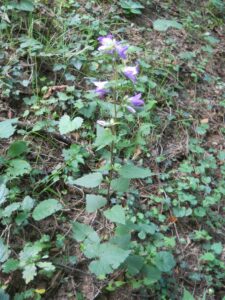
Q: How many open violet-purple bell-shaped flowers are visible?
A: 5